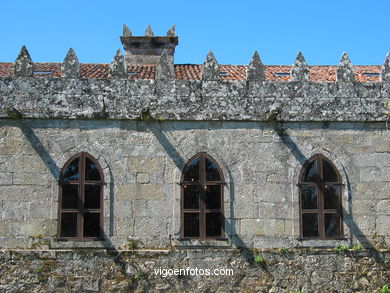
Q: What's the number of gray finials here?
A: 12